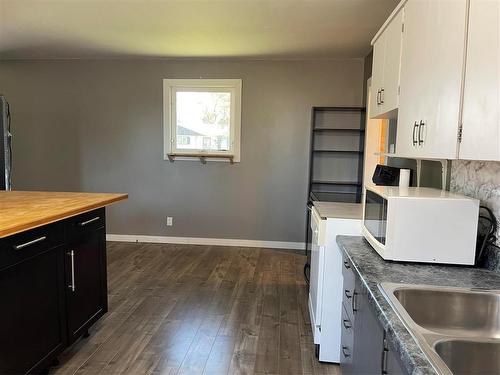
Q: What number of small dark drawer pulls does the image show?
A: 4